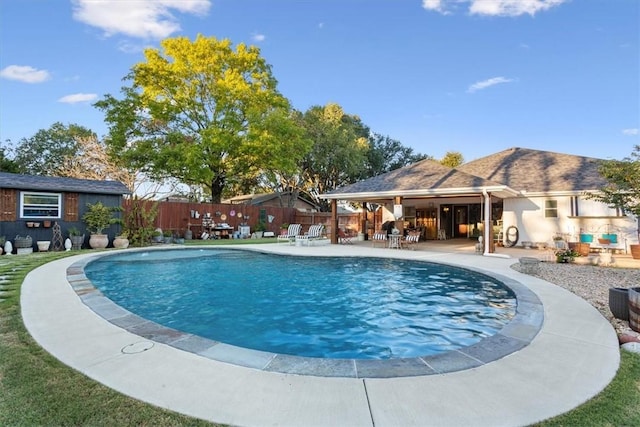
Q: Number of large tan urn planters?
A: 2